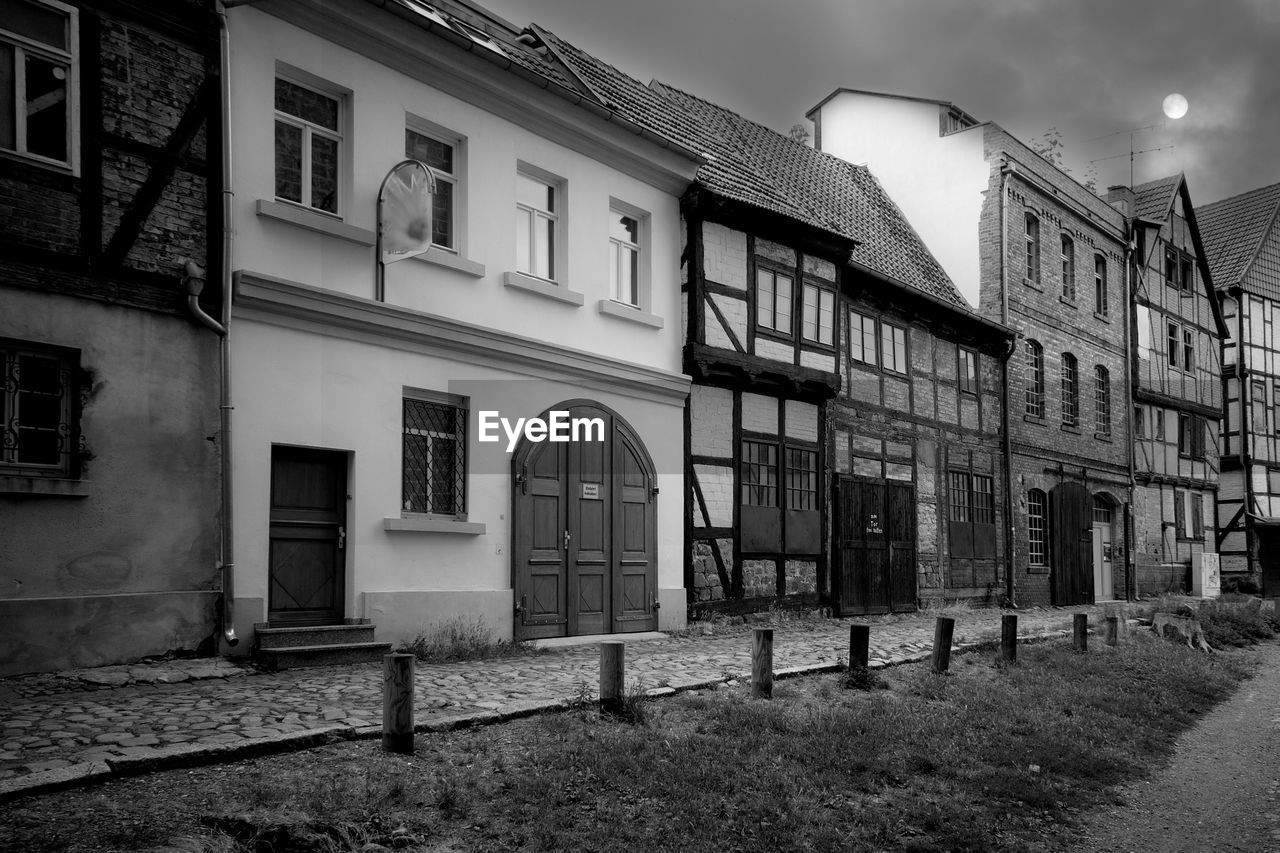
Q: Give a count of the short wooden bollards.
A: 8